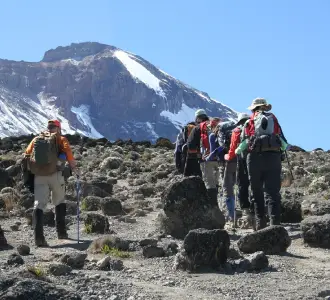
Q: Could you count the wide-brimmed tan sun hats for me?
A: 1